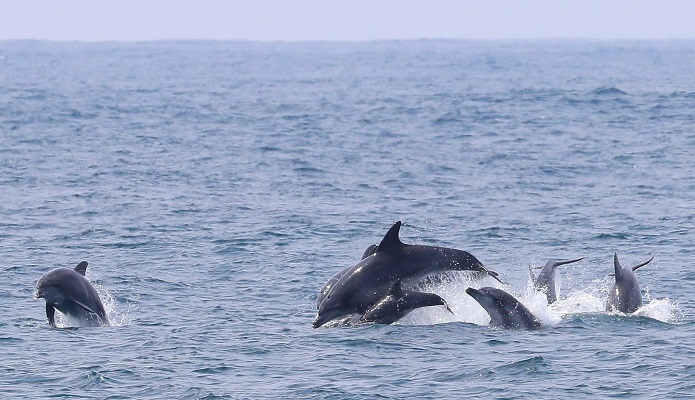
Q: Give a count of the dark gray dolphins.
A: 7